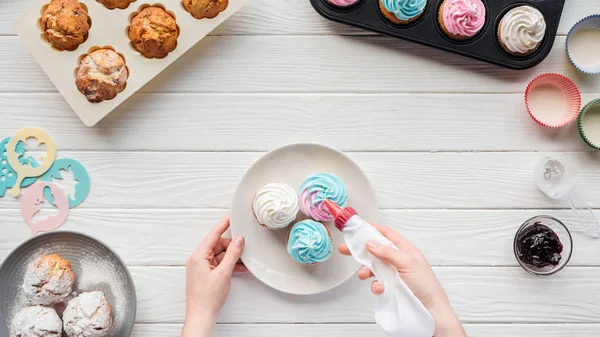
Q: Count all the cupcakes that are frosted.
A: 7